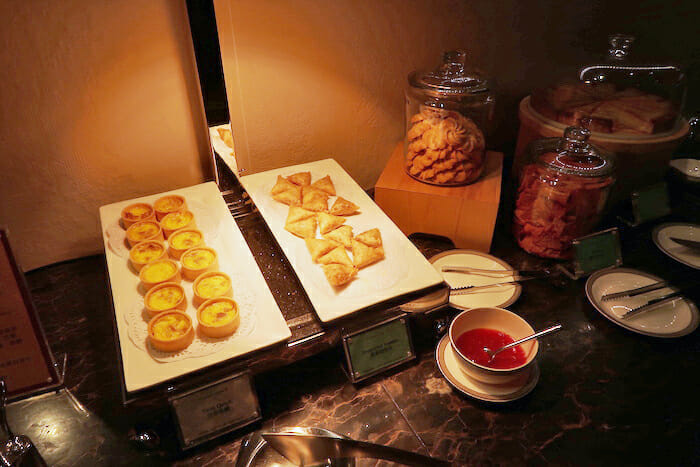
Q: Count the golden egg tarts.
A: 12